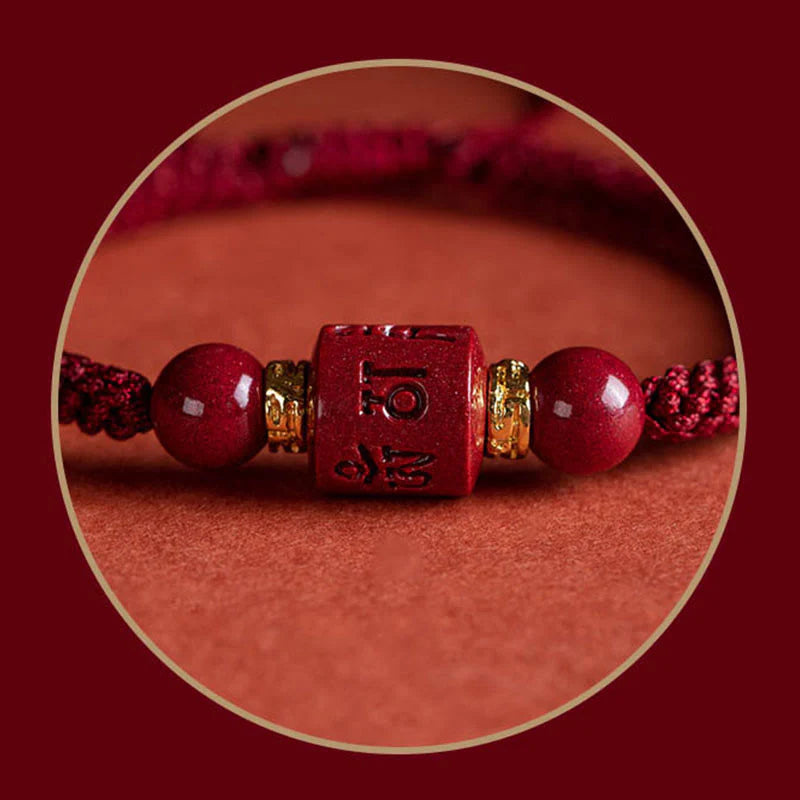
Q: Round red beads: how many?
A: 2